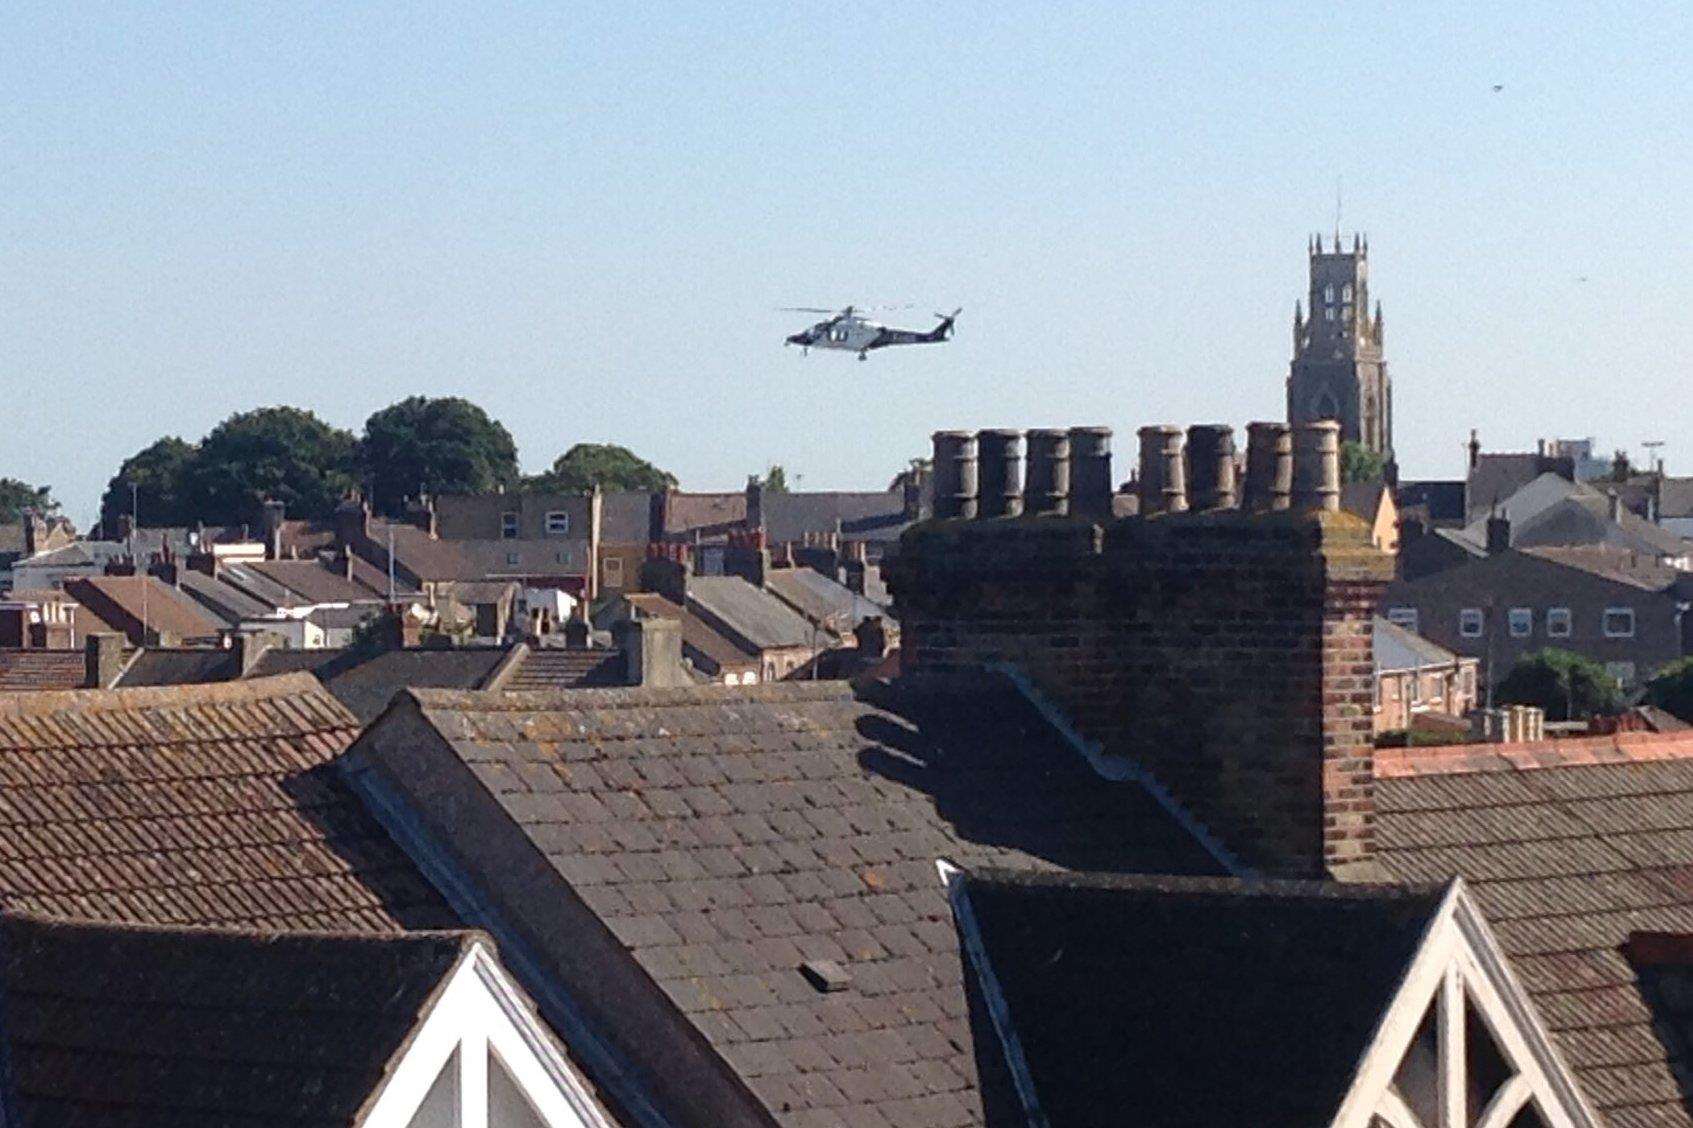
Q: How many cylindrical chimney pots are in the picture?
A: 8